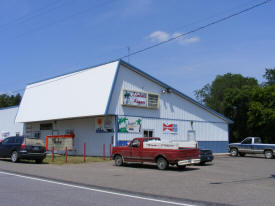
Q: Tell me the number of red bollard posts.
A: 5